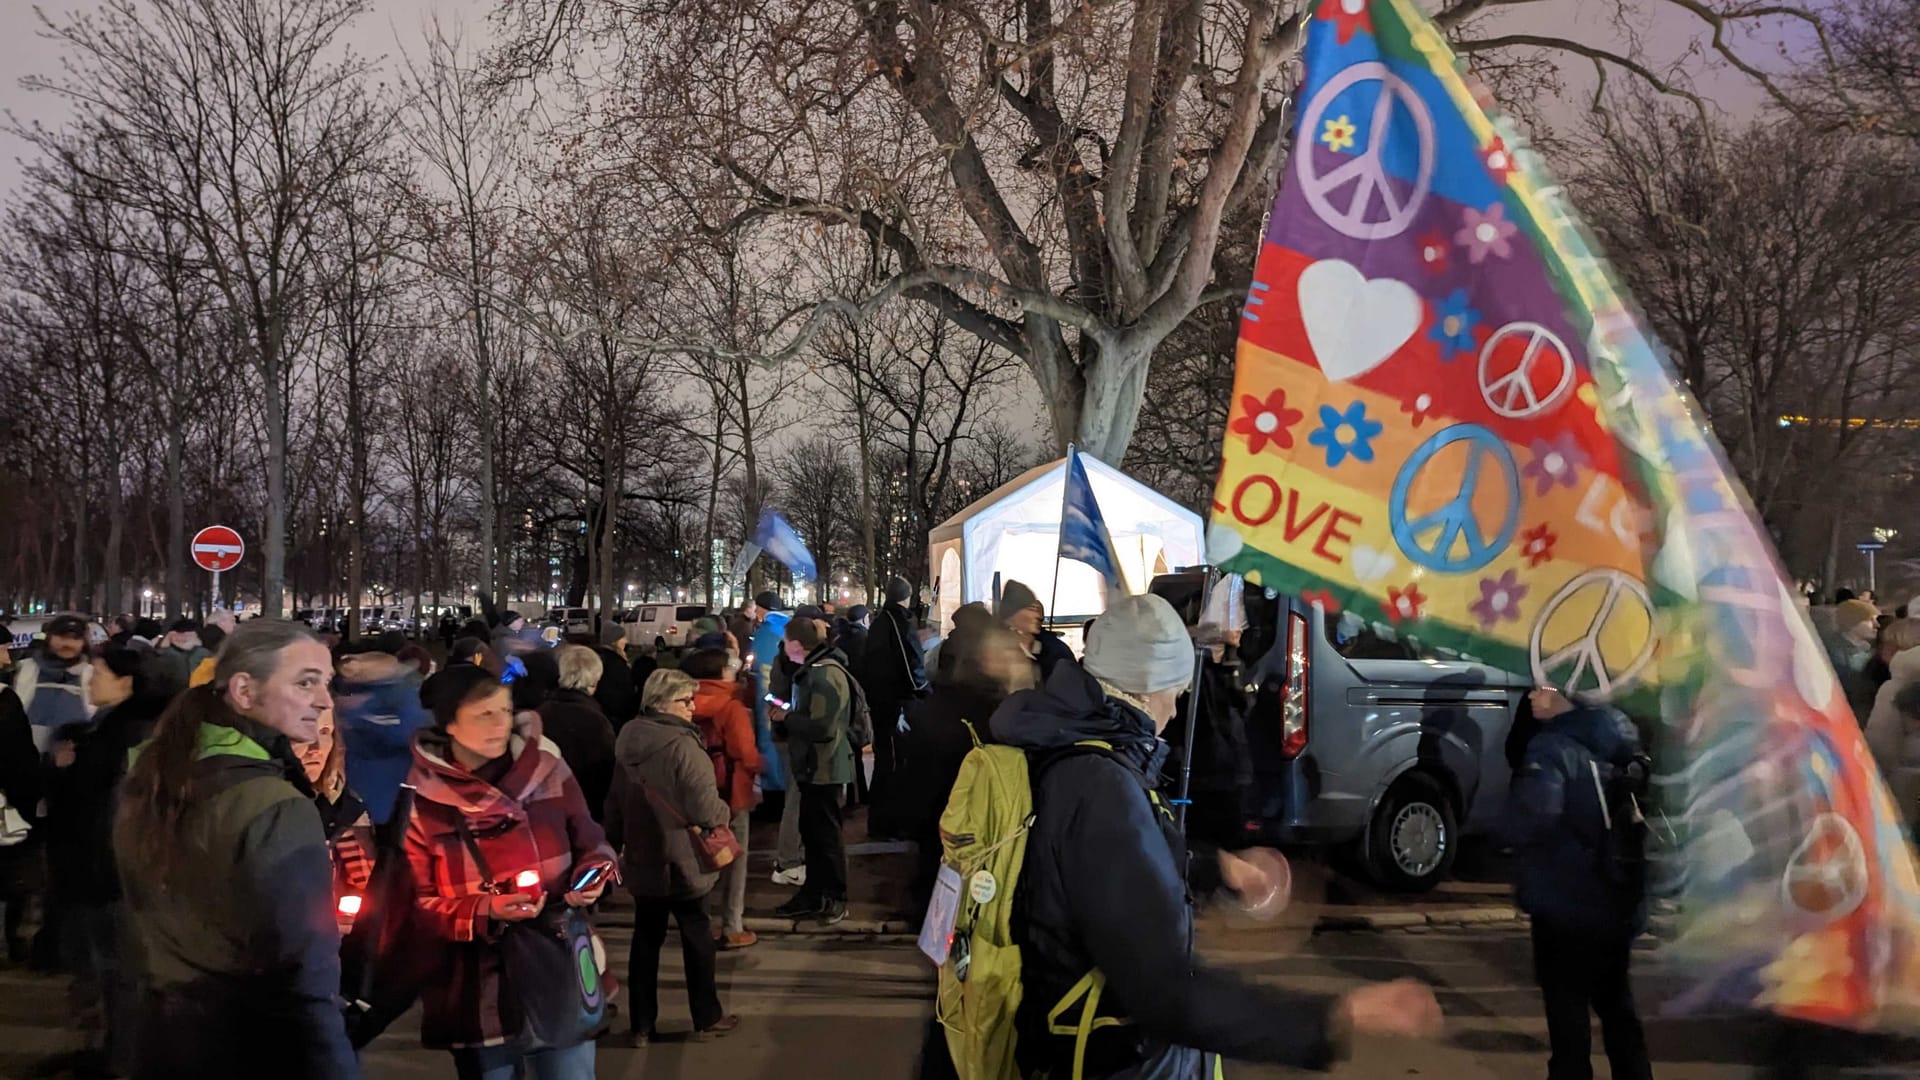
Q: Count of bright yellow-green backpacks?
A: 1